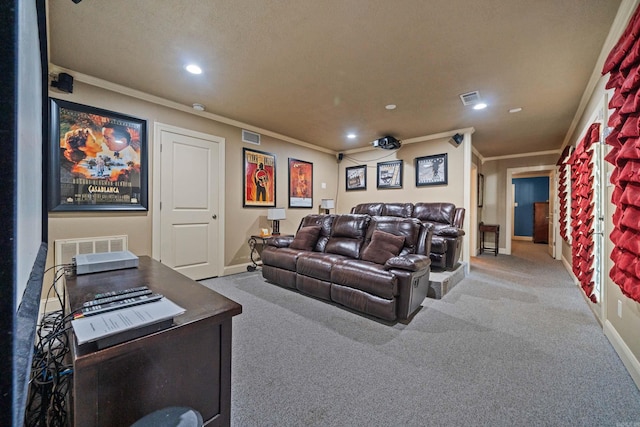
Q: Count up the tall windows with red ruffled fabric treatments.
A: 3